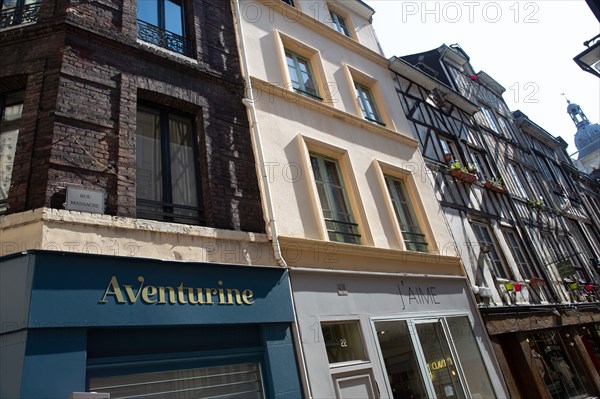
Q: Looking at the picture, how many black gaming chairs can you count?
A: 0